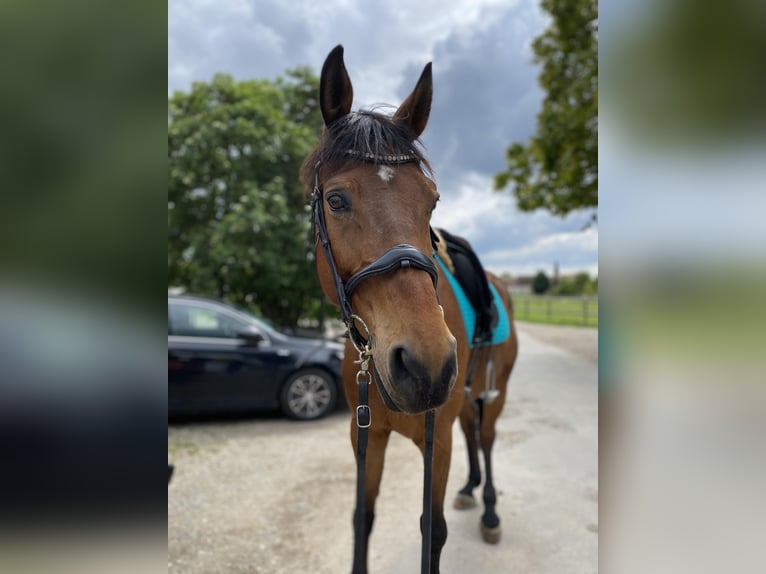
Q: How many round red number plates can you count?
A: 0